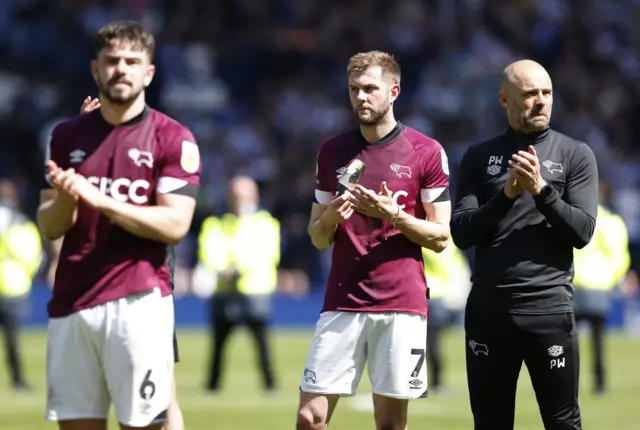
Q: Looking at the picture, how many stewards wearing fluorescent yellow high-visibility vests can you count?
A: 4